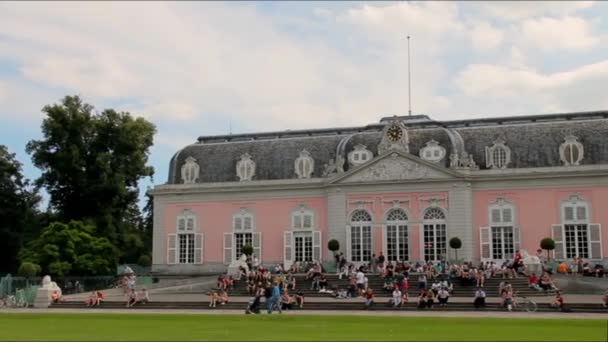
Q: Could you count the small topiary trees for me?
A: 4